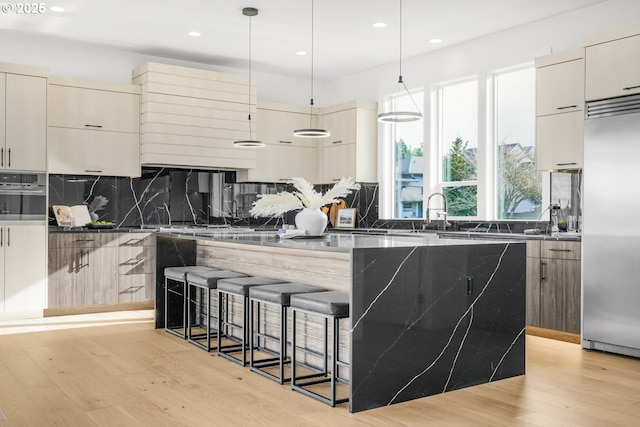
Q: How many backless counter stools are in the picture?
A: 5